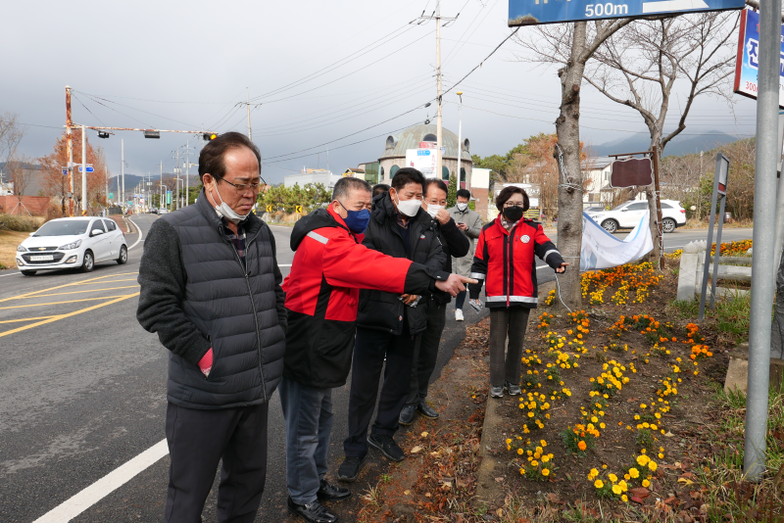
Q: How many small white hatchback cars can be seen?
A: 1